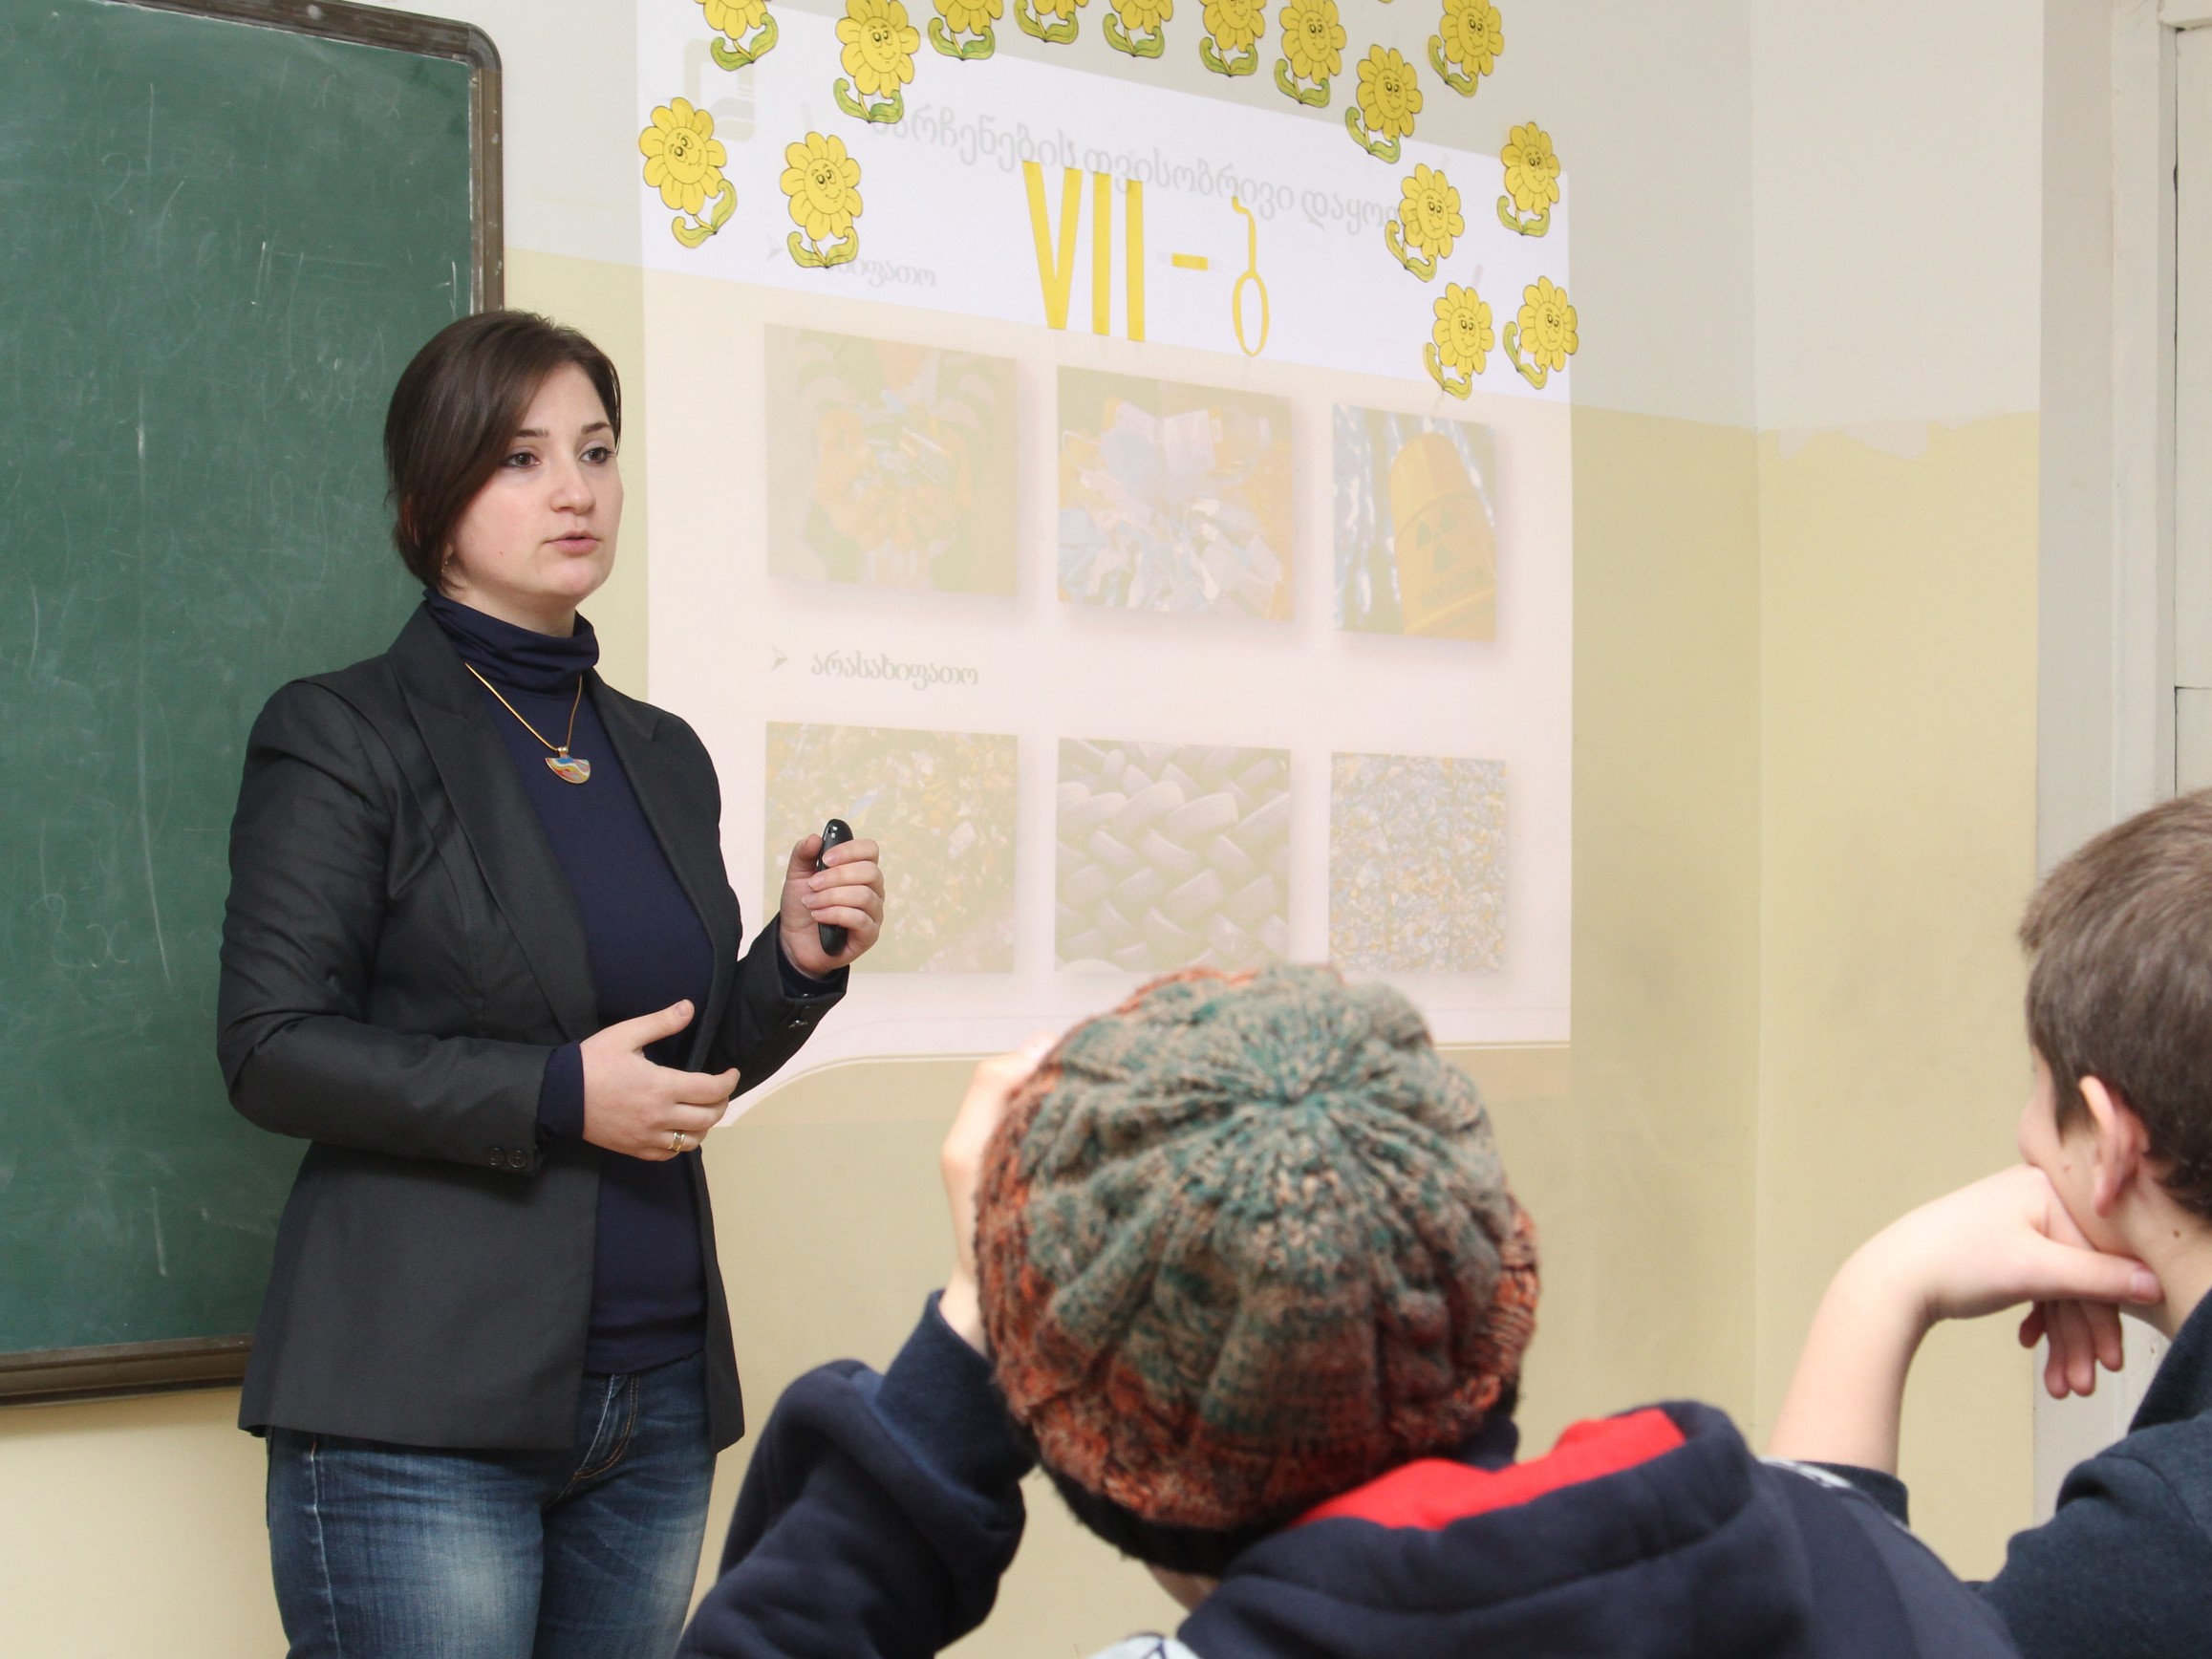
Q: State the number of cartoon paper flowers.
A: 15